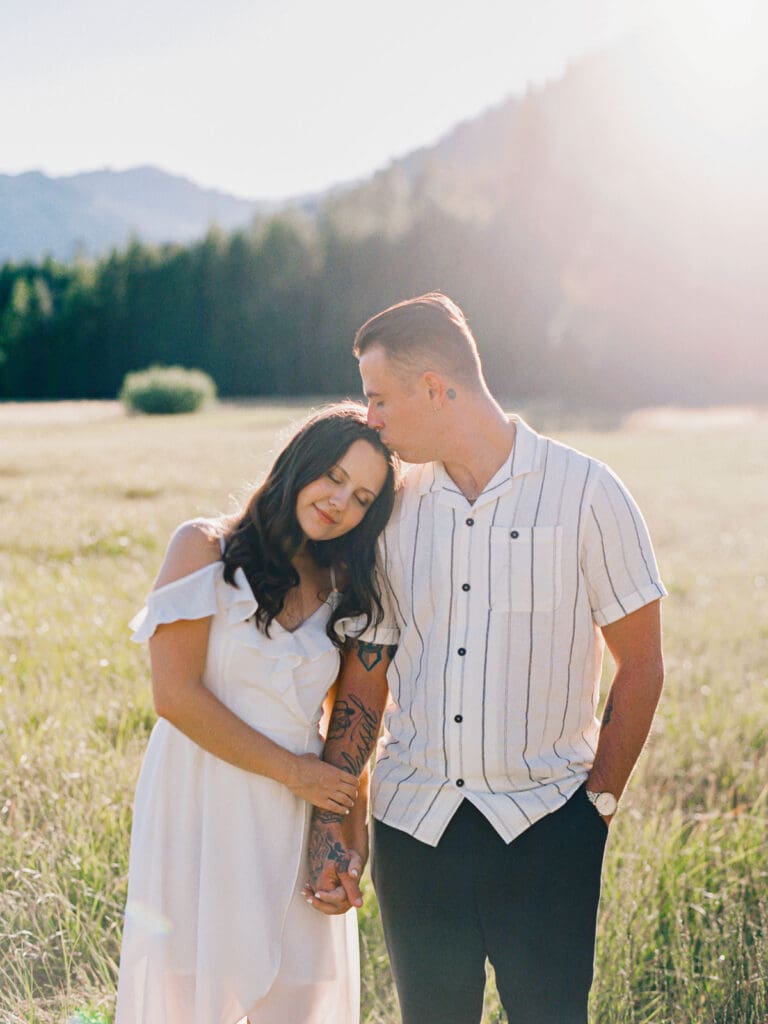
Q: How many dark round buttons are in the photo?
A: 6